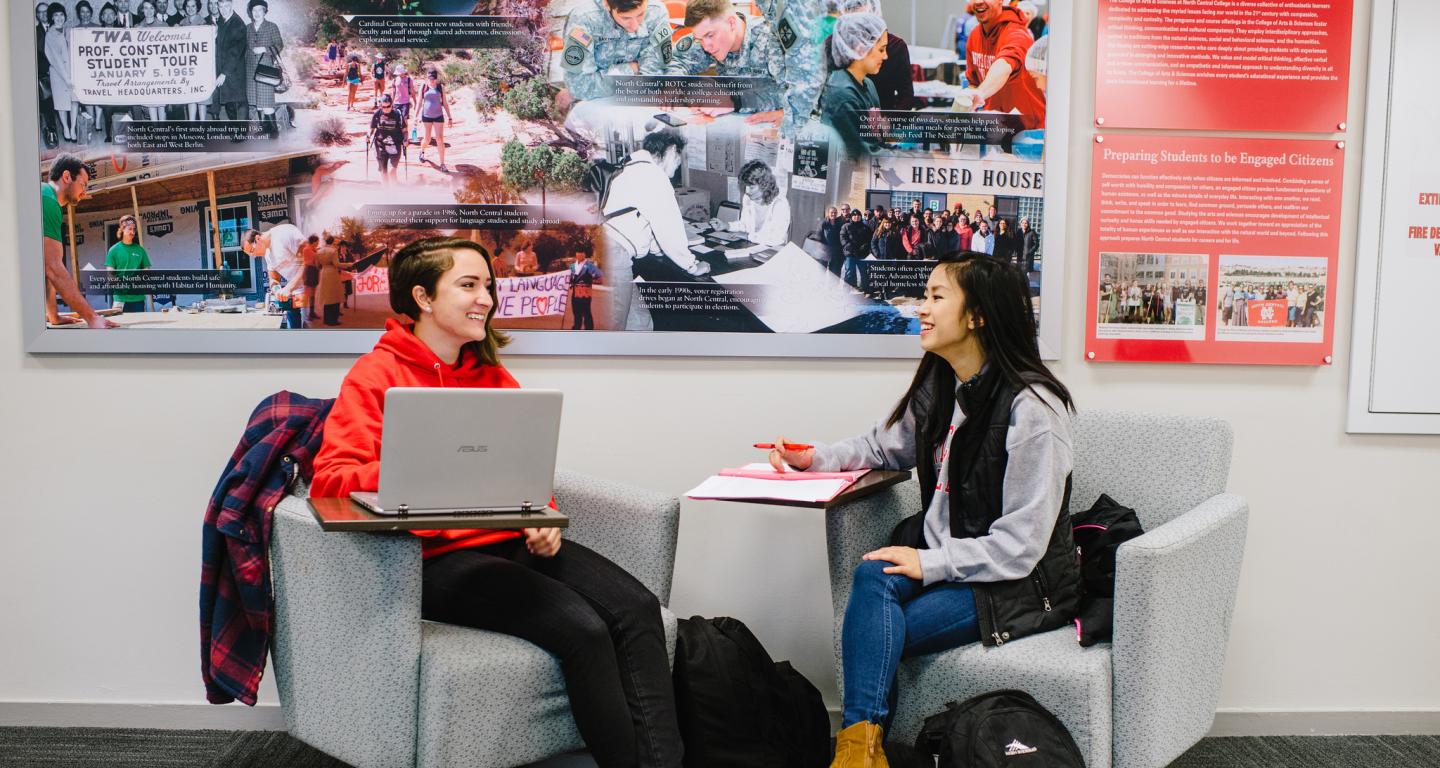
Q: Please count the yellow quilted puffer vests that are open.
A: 0